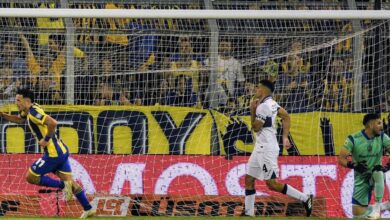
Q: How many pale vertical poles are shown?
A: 3